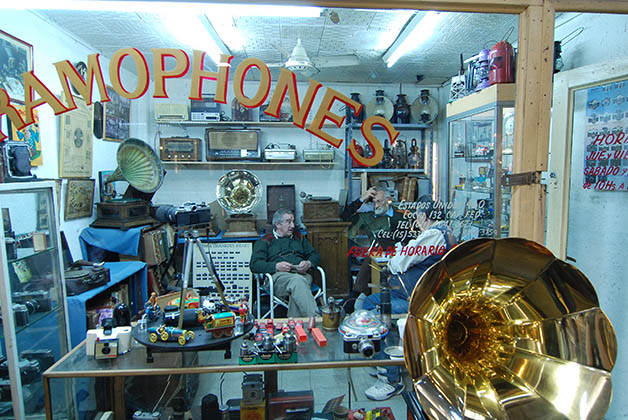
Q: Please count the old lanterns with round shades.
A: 2